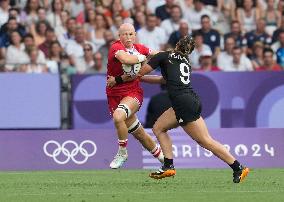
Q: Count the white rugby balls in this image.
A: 1